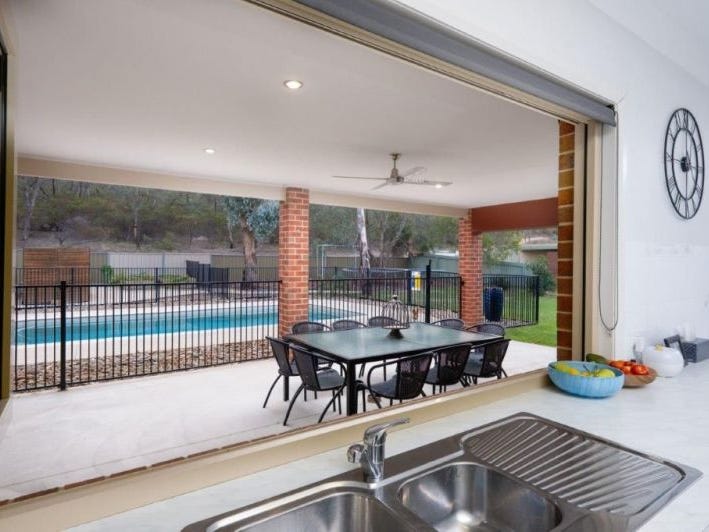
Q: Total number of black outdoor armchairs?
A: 10